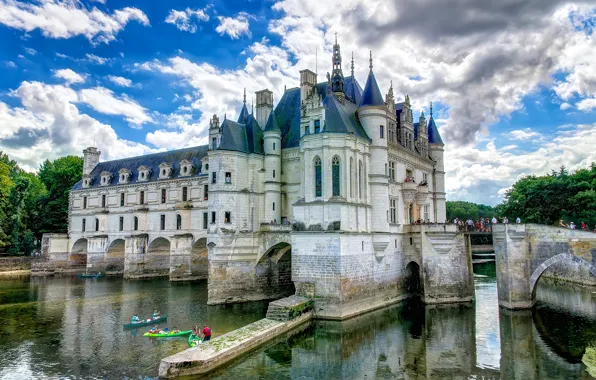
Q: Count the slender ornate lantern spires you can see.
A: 1